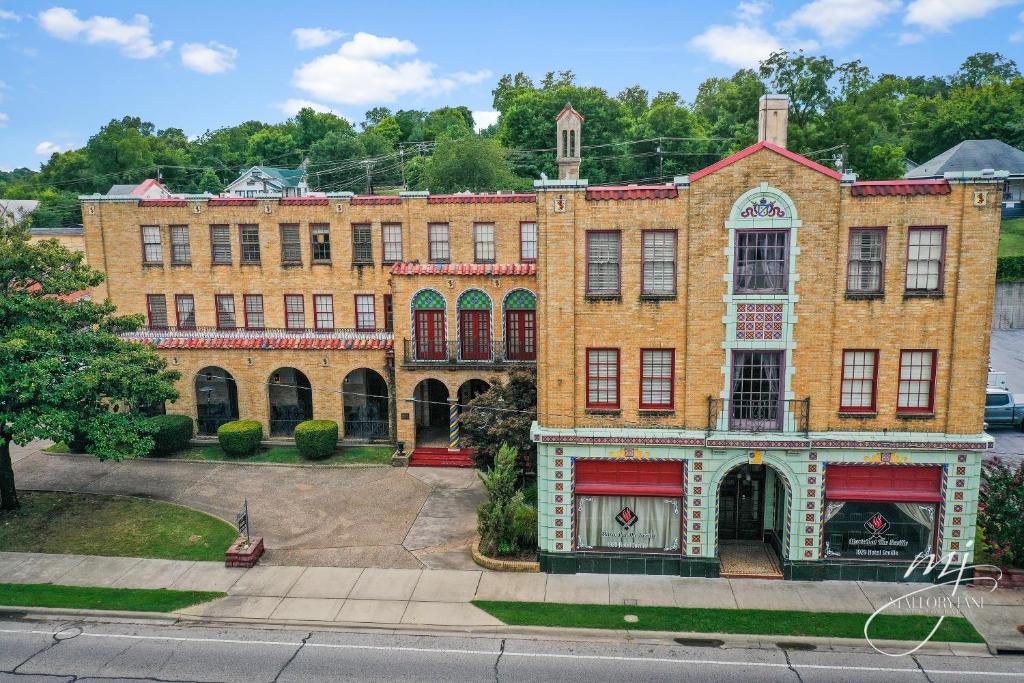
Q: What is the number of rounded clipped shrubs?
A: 3